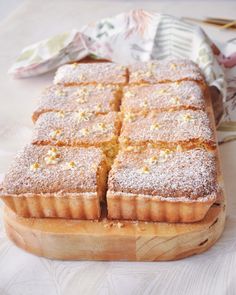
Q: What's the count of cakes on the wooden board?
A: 8